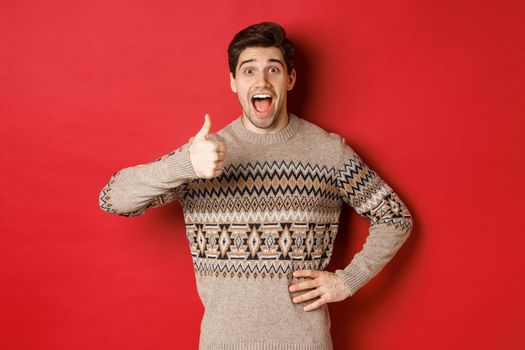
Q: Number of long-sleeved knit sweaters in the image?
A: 1